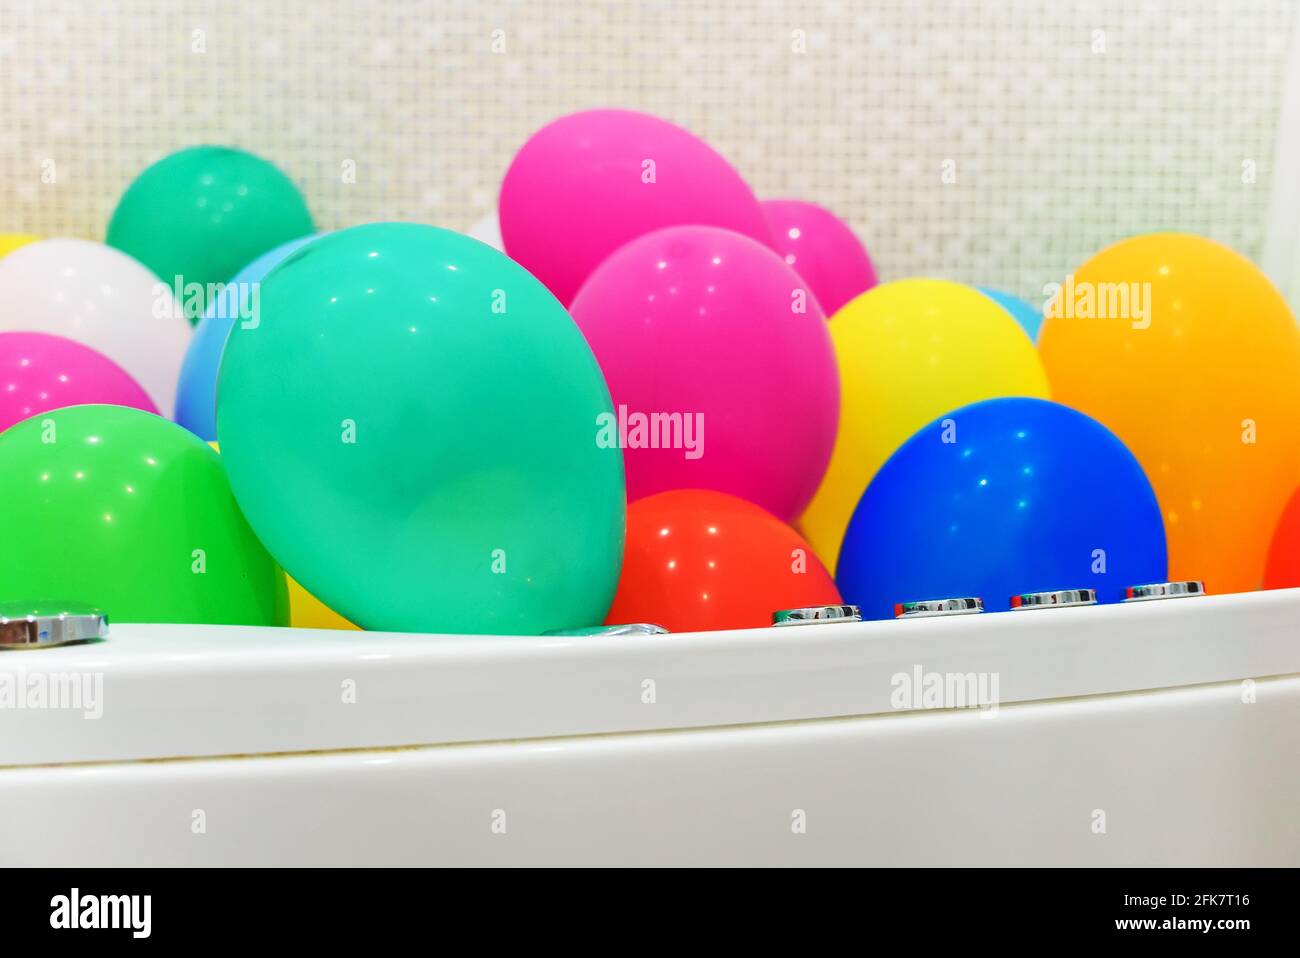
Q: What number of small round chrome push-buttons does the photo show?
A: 4